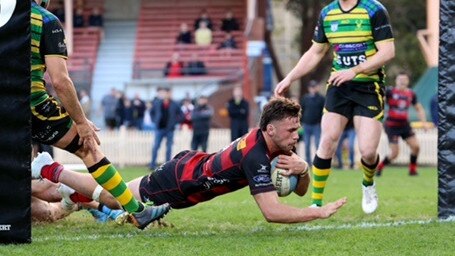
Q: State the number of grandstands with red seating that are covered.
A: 1